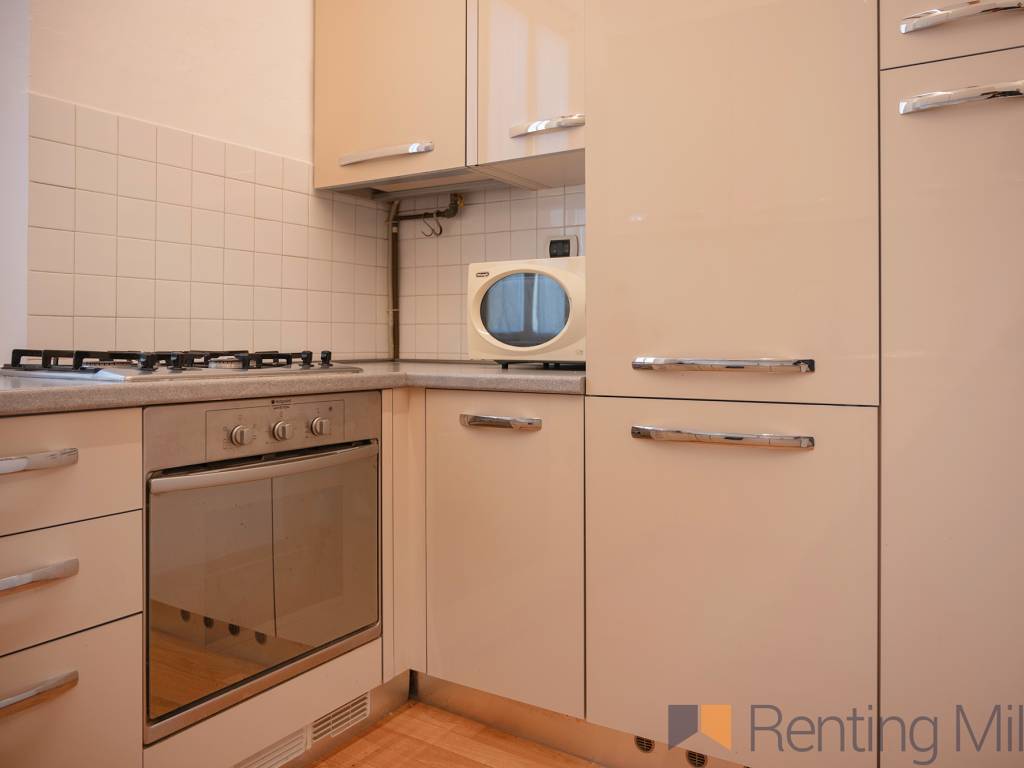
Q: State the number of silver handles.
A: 11